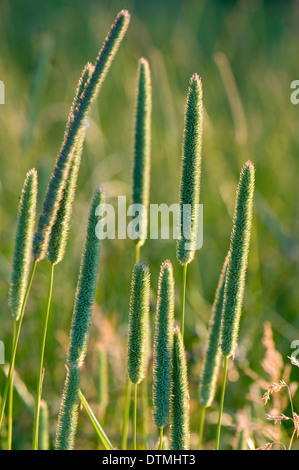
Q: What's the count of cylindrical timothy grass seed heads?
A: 12